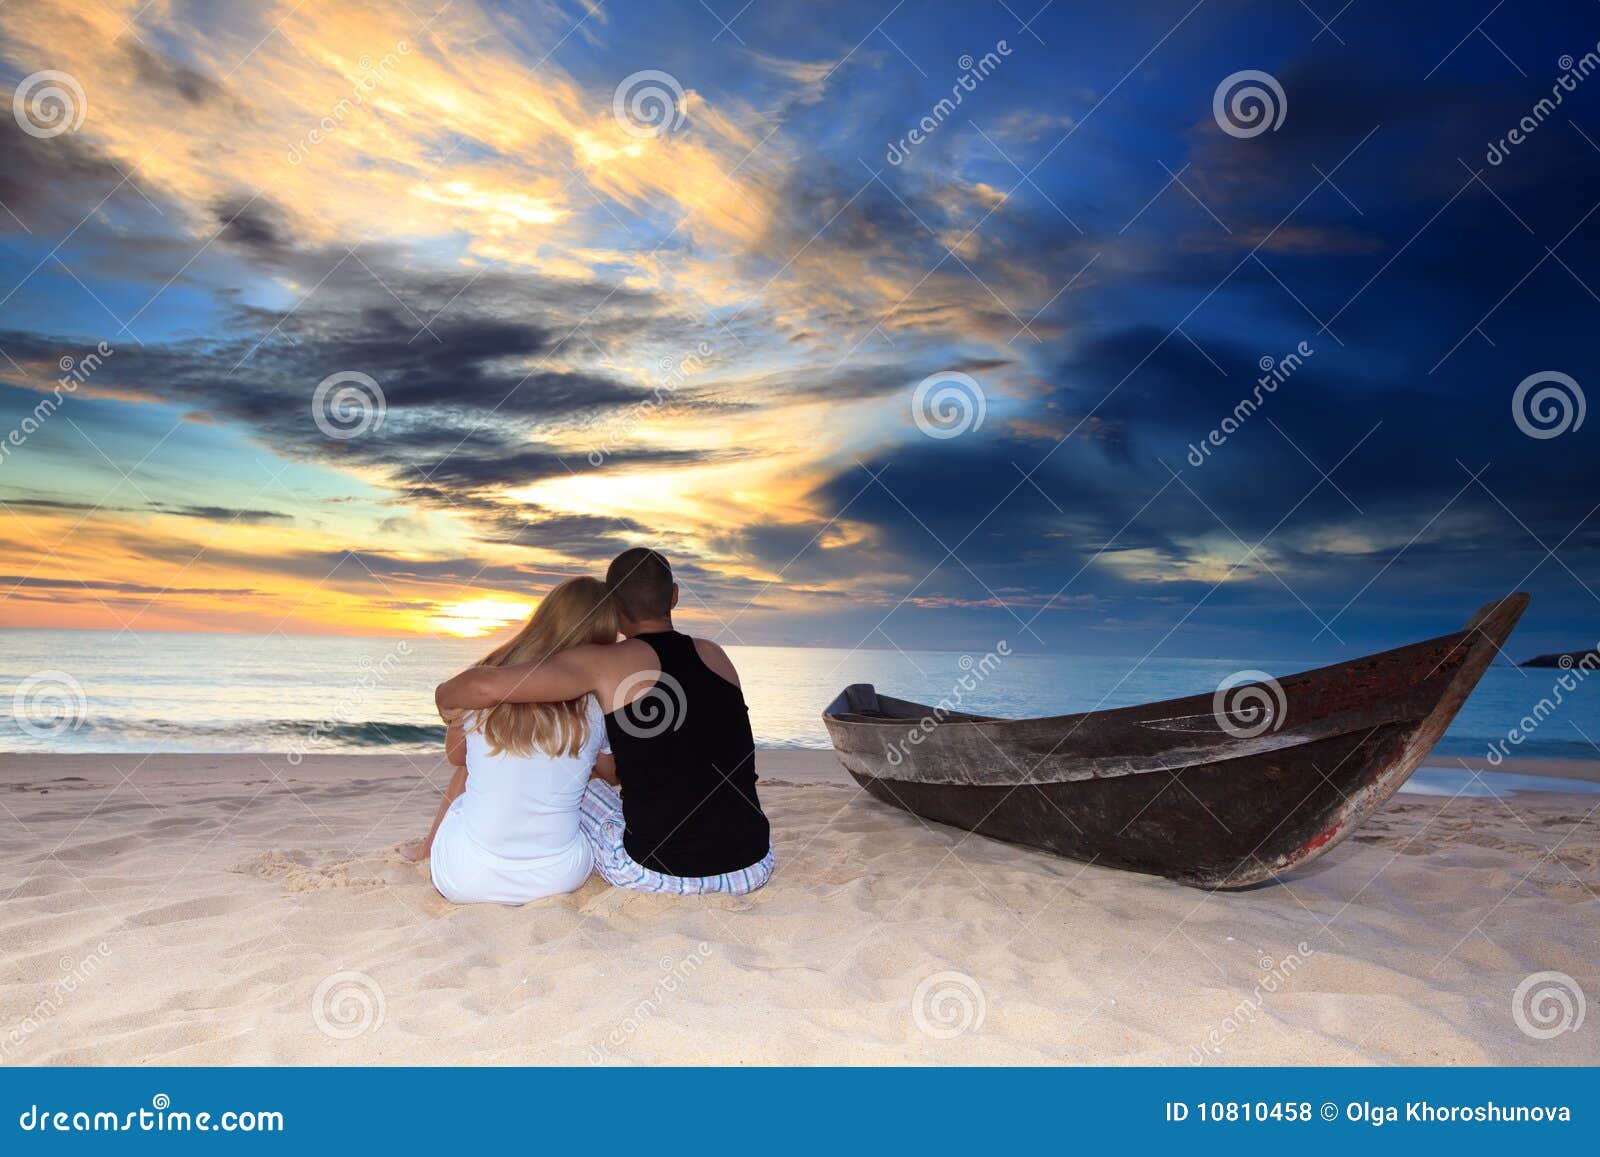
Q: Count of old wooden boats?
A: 1